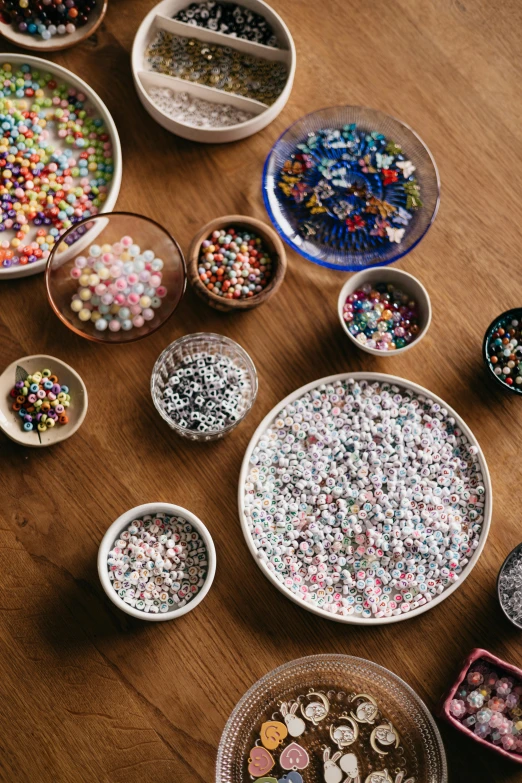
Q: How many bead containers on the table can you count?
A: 15